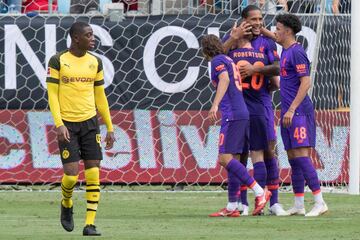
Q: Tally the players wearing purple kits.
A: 4